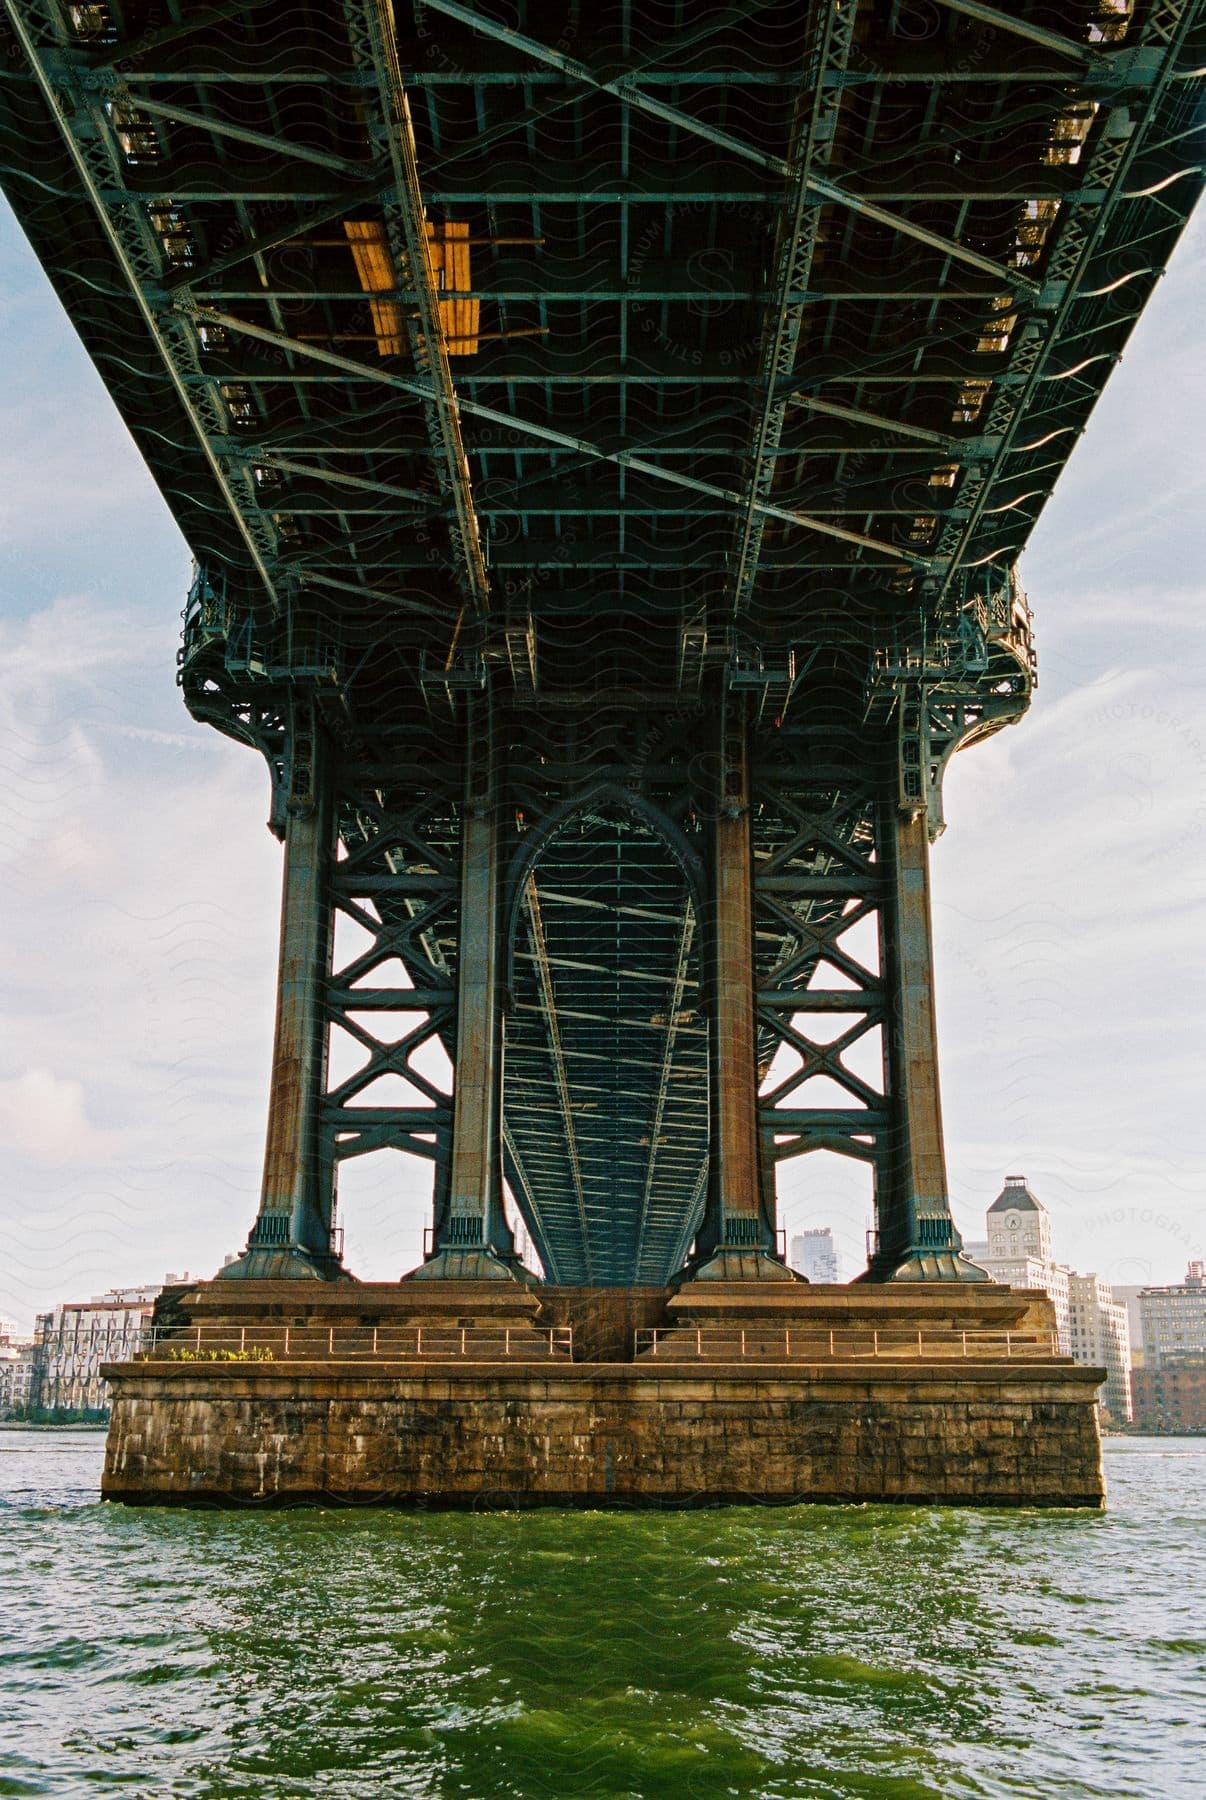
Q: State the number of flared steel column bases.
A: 4